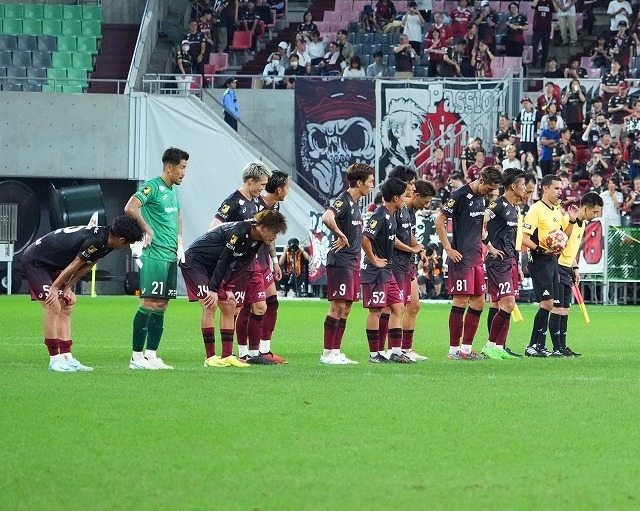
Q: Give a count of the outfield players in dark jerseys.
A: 10